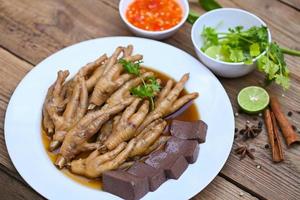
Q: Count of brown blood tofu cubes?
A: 5